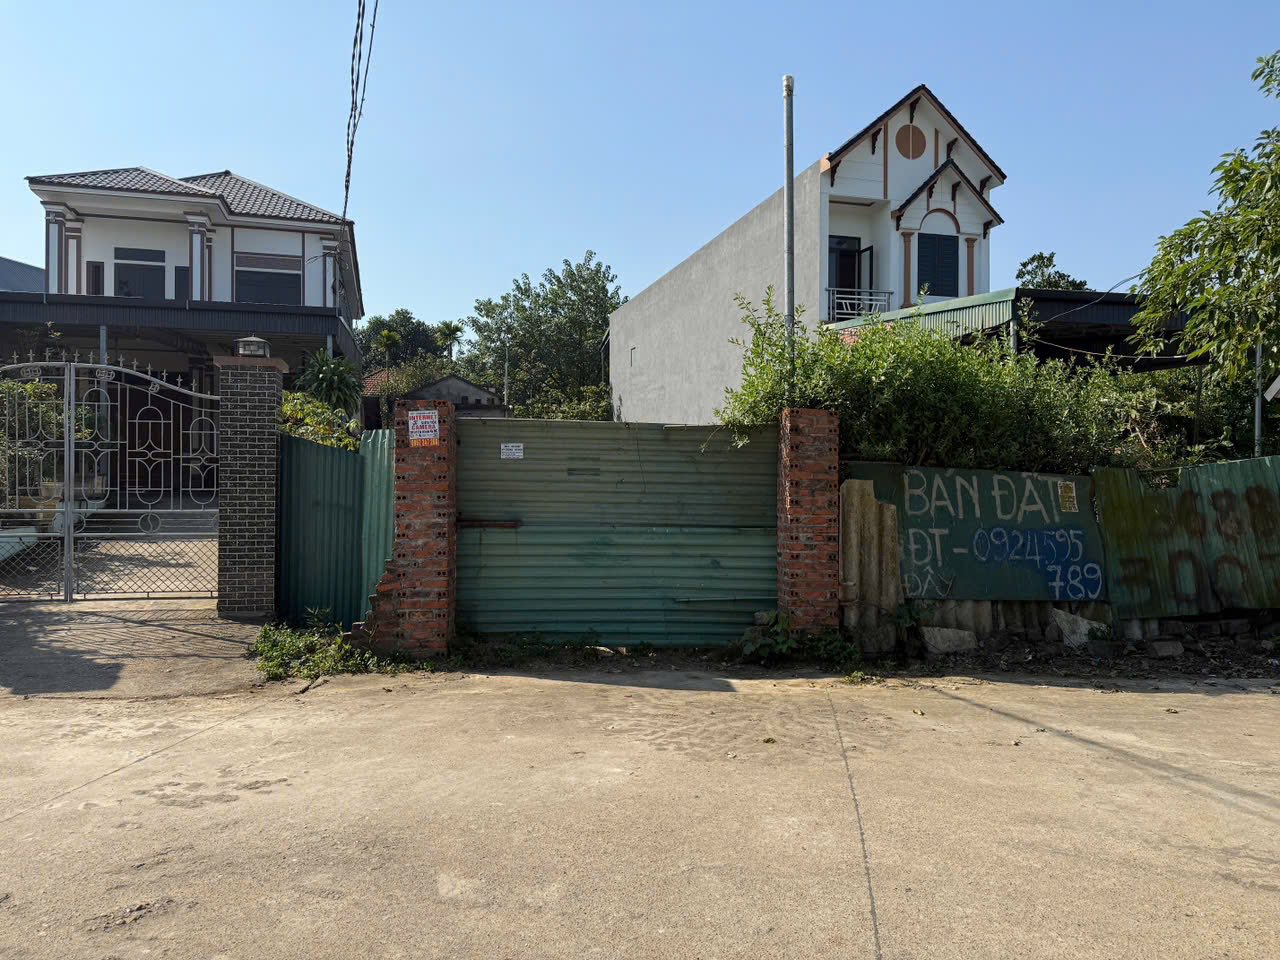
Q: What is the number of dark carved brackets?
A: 9